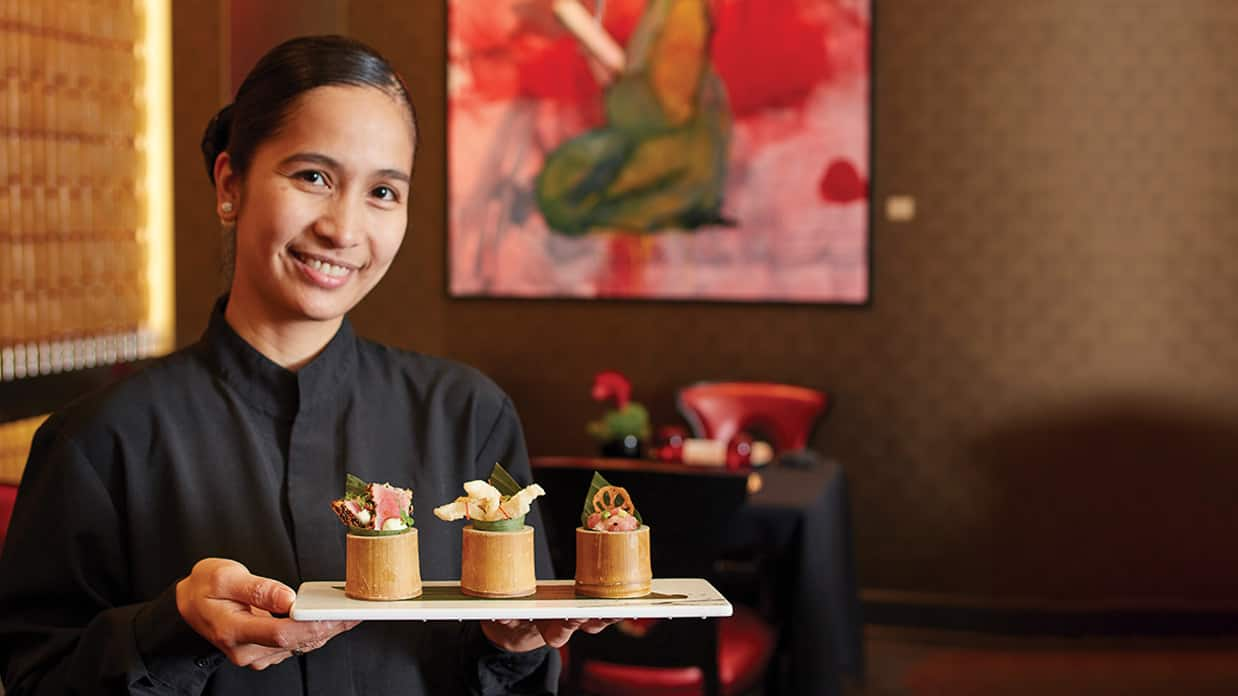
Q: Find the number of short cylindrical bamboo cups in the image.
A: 3